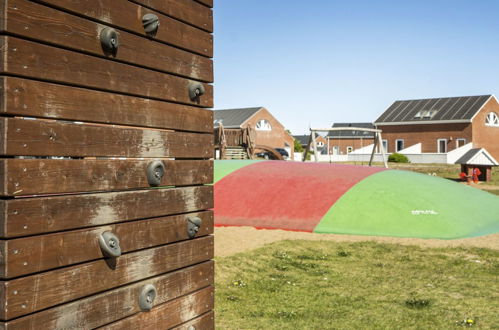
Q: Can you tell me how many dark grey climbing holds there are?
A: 7